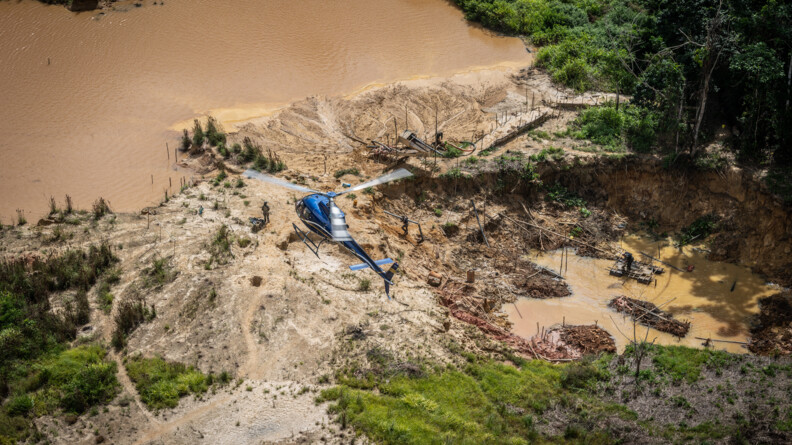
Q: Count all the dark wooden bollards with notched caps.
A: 0